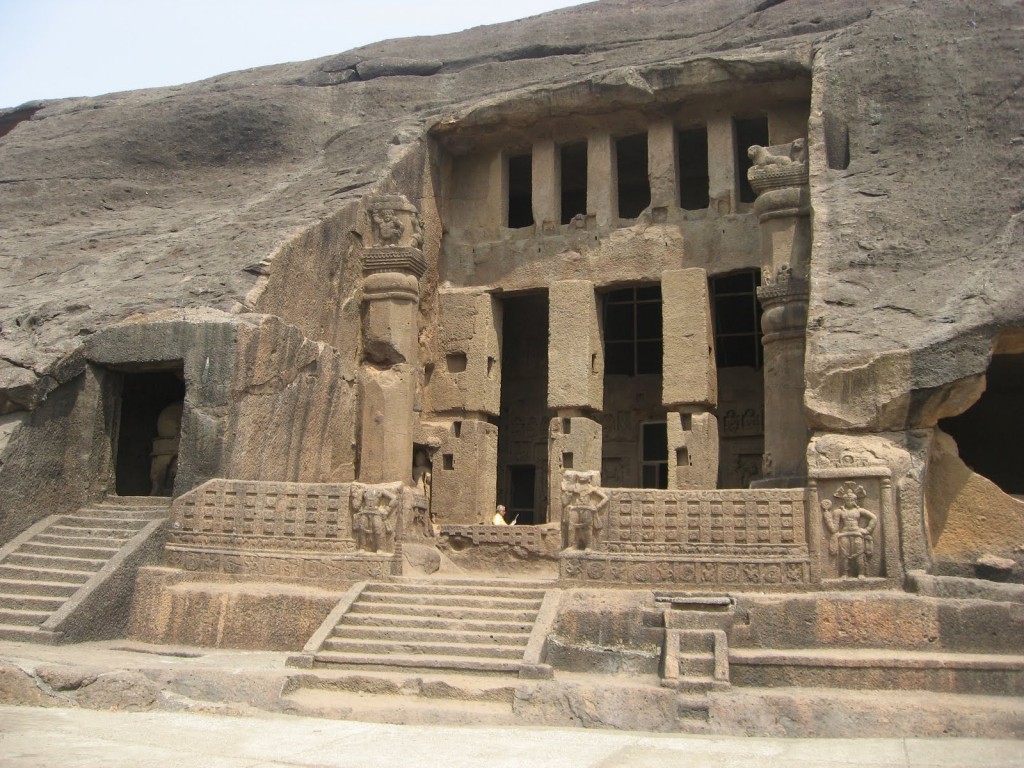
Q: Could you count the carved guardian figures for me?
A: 3